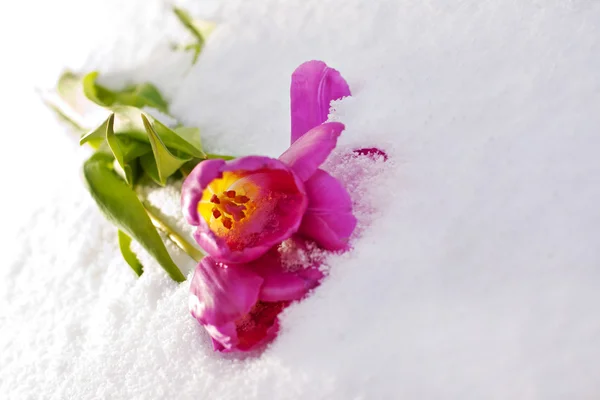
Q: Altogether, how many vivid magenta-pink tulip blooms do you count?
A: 3